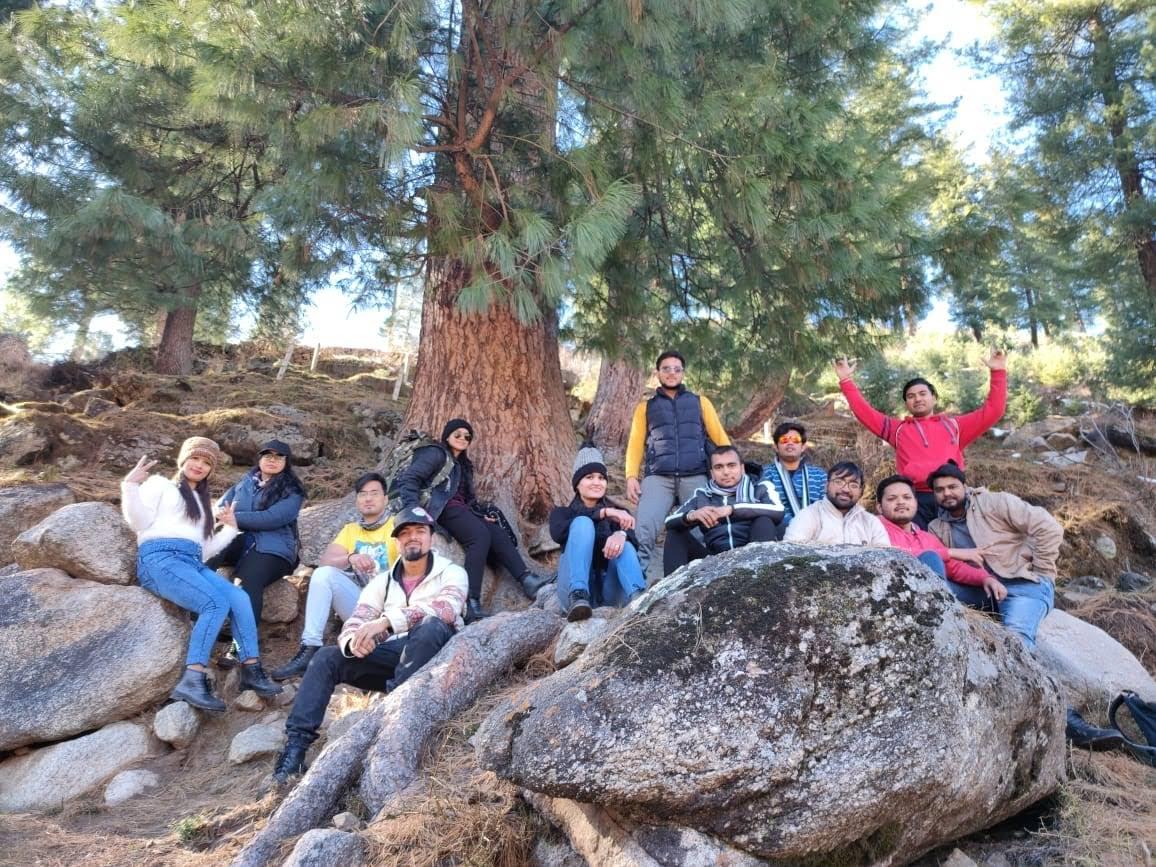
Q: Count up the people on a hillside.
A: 13